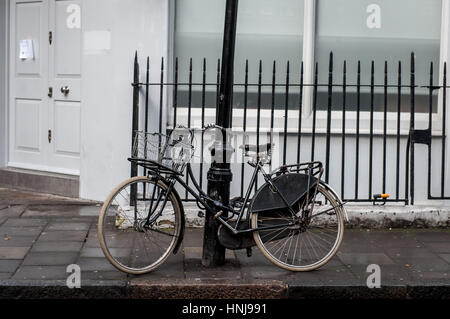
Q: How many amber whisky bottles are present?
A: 0